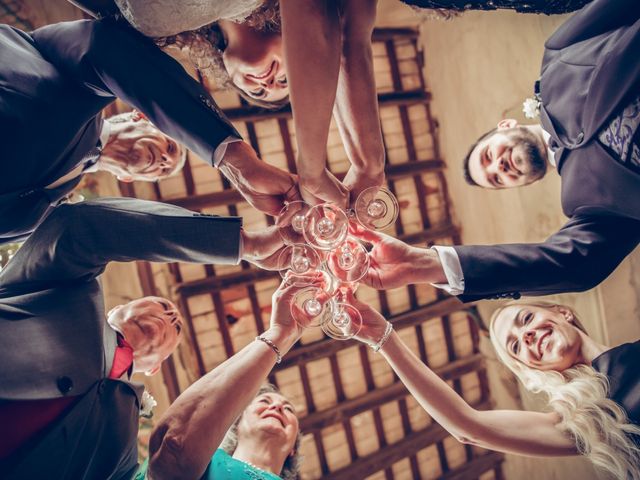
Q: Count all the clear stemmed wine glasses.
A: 7